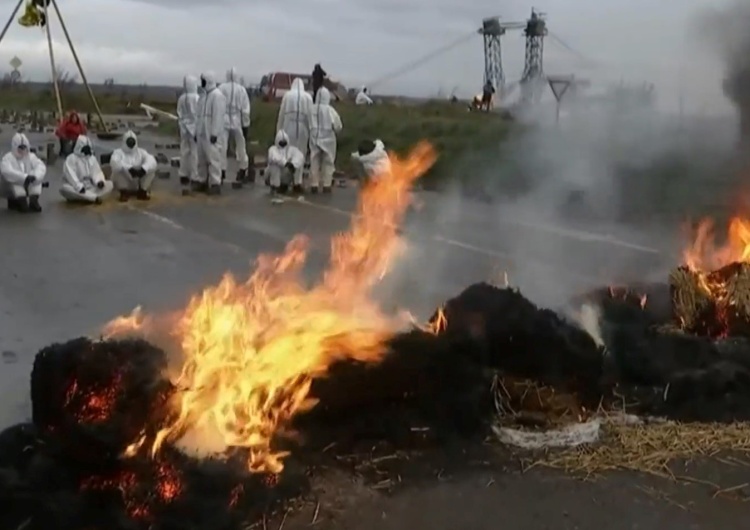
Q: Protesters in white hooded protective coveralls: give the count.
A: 11